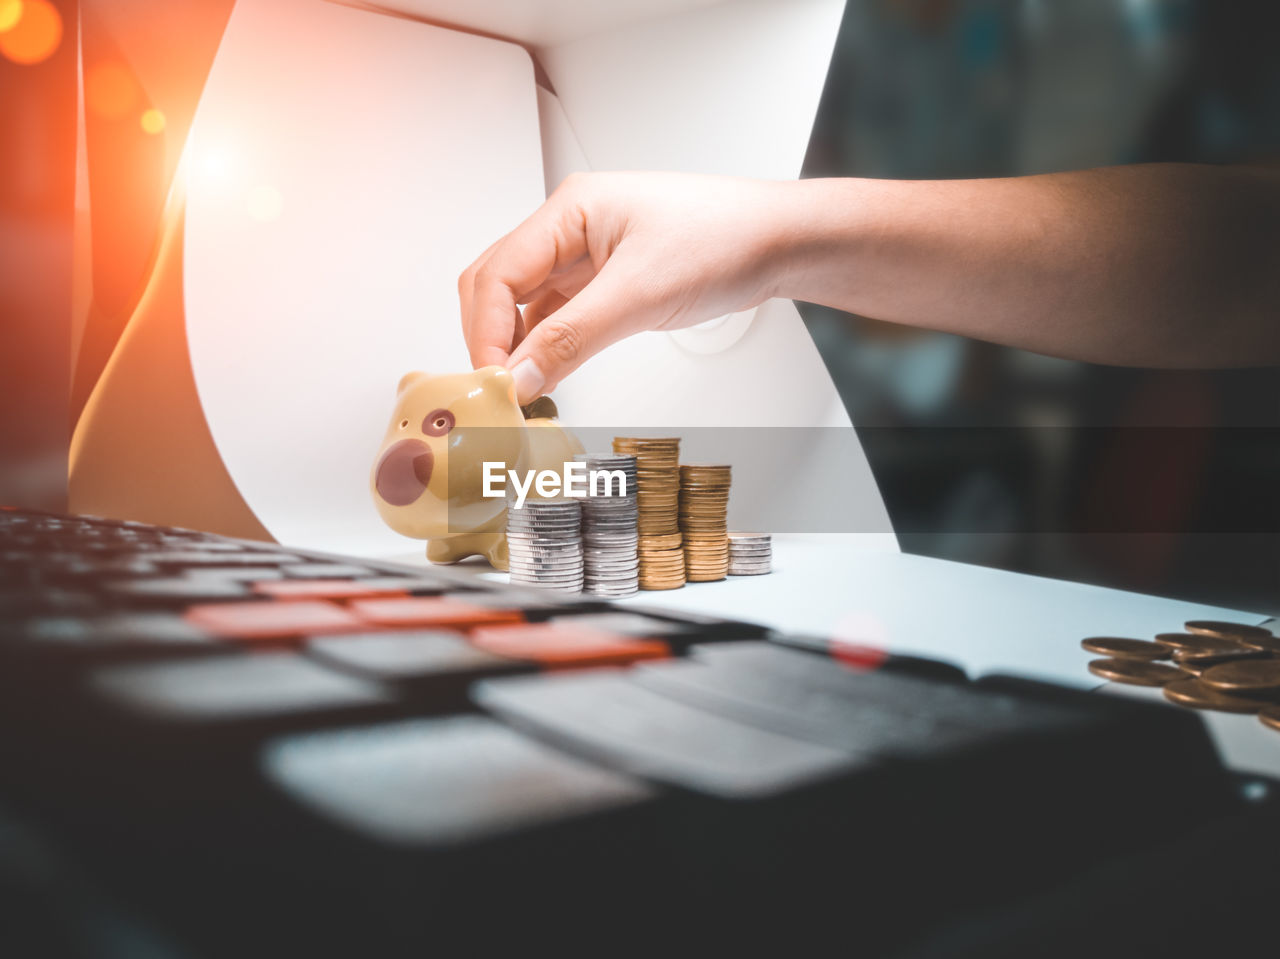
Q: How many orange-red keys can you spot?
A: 4